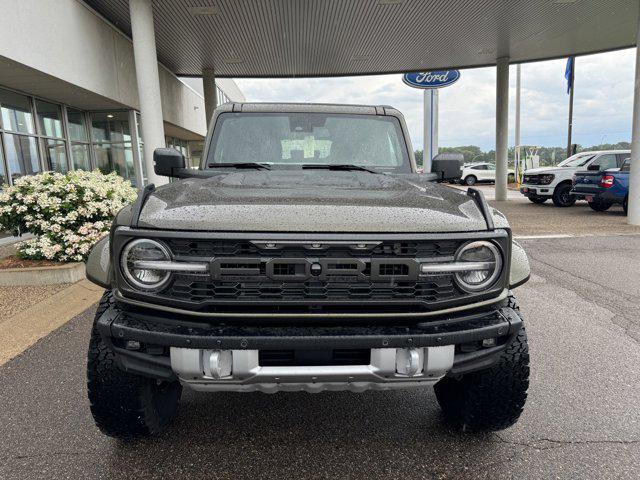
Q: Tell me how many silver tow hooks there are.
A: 2